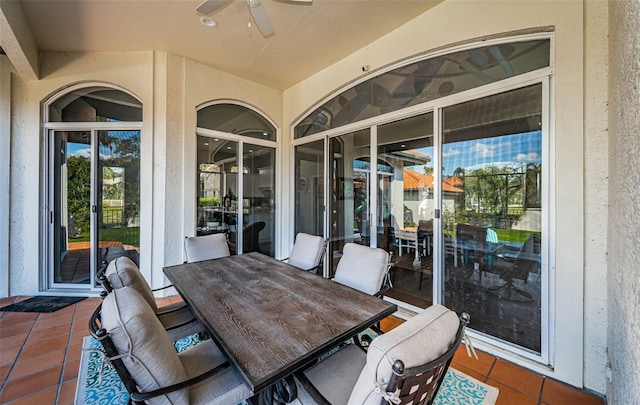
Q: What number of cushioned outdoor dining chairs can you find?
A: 6